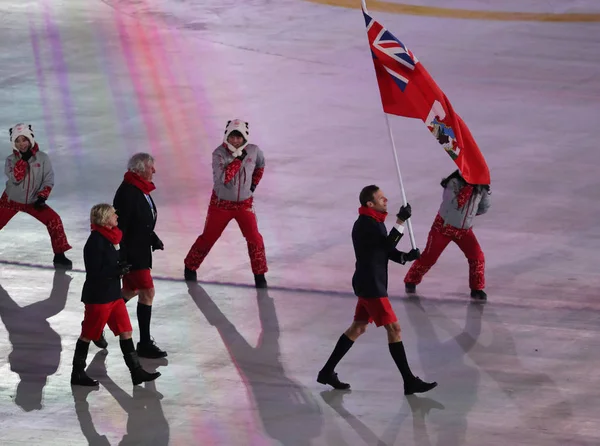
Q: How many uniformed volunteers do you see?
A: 3